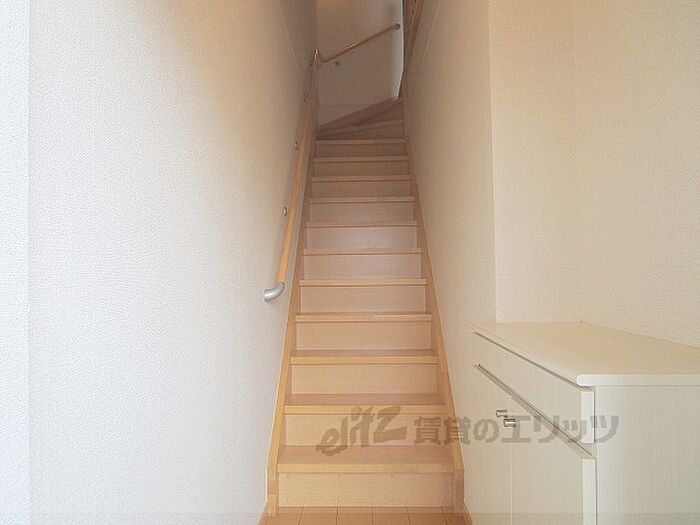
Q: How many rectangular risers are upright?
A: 11